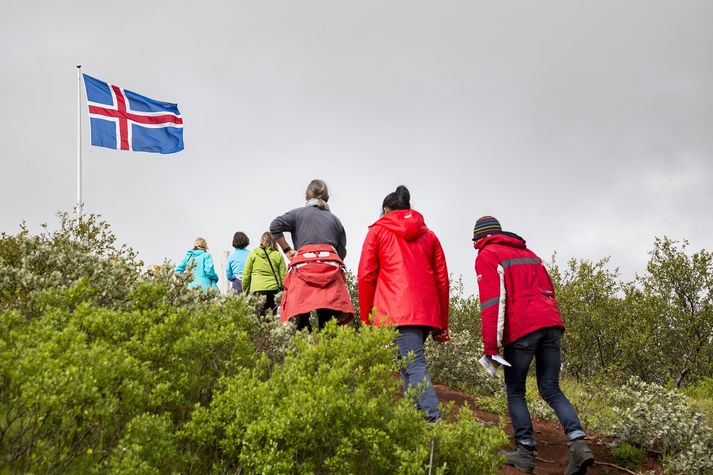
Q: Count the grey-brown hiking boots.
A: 2